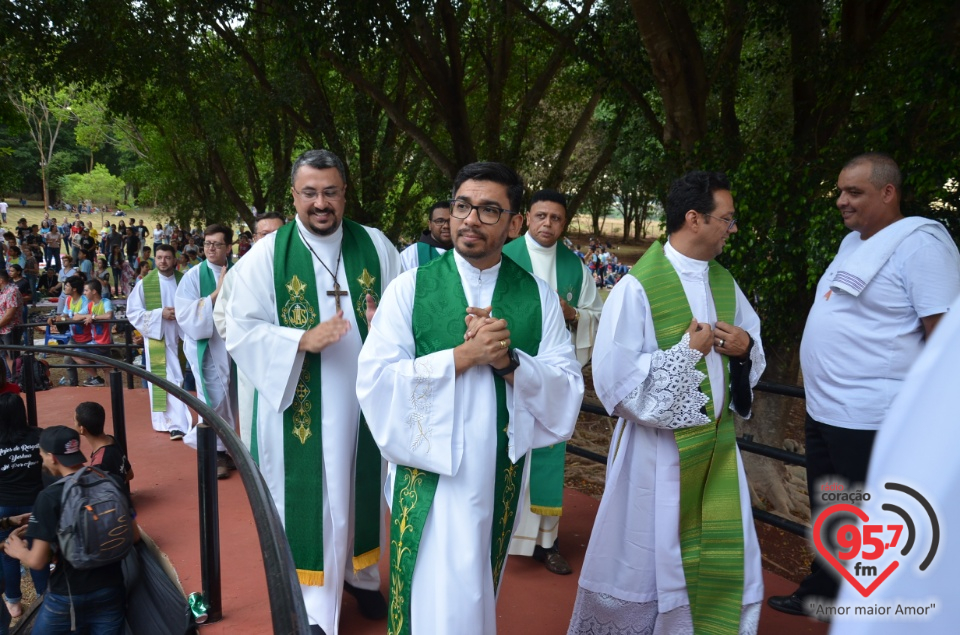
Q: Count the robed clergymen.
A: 8